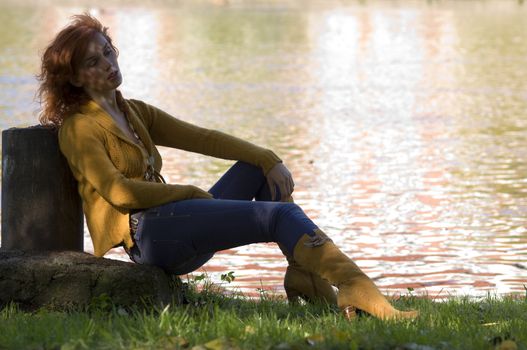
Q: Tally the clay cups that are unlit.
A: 0